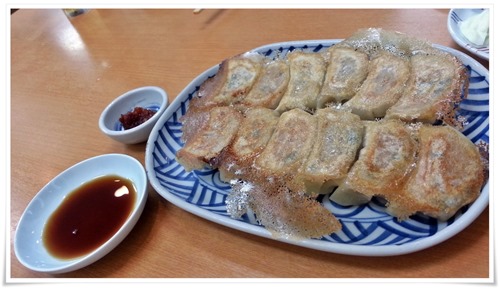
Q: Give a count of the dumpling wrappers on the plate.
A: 12